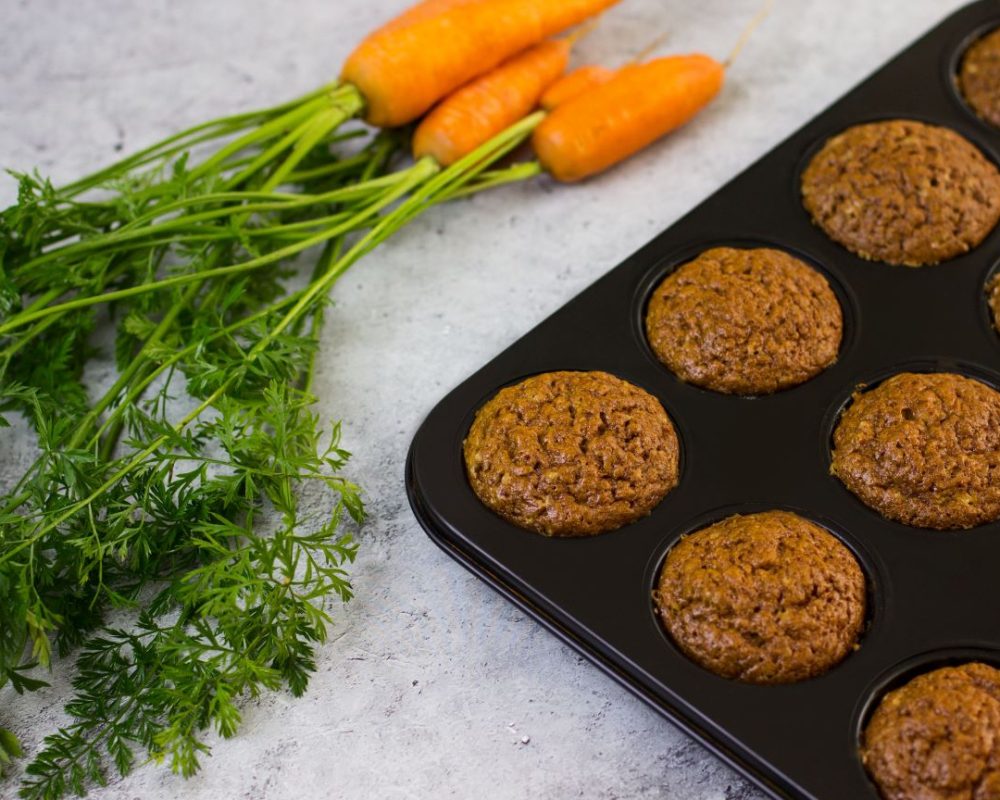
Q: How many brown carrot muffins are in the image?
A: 8